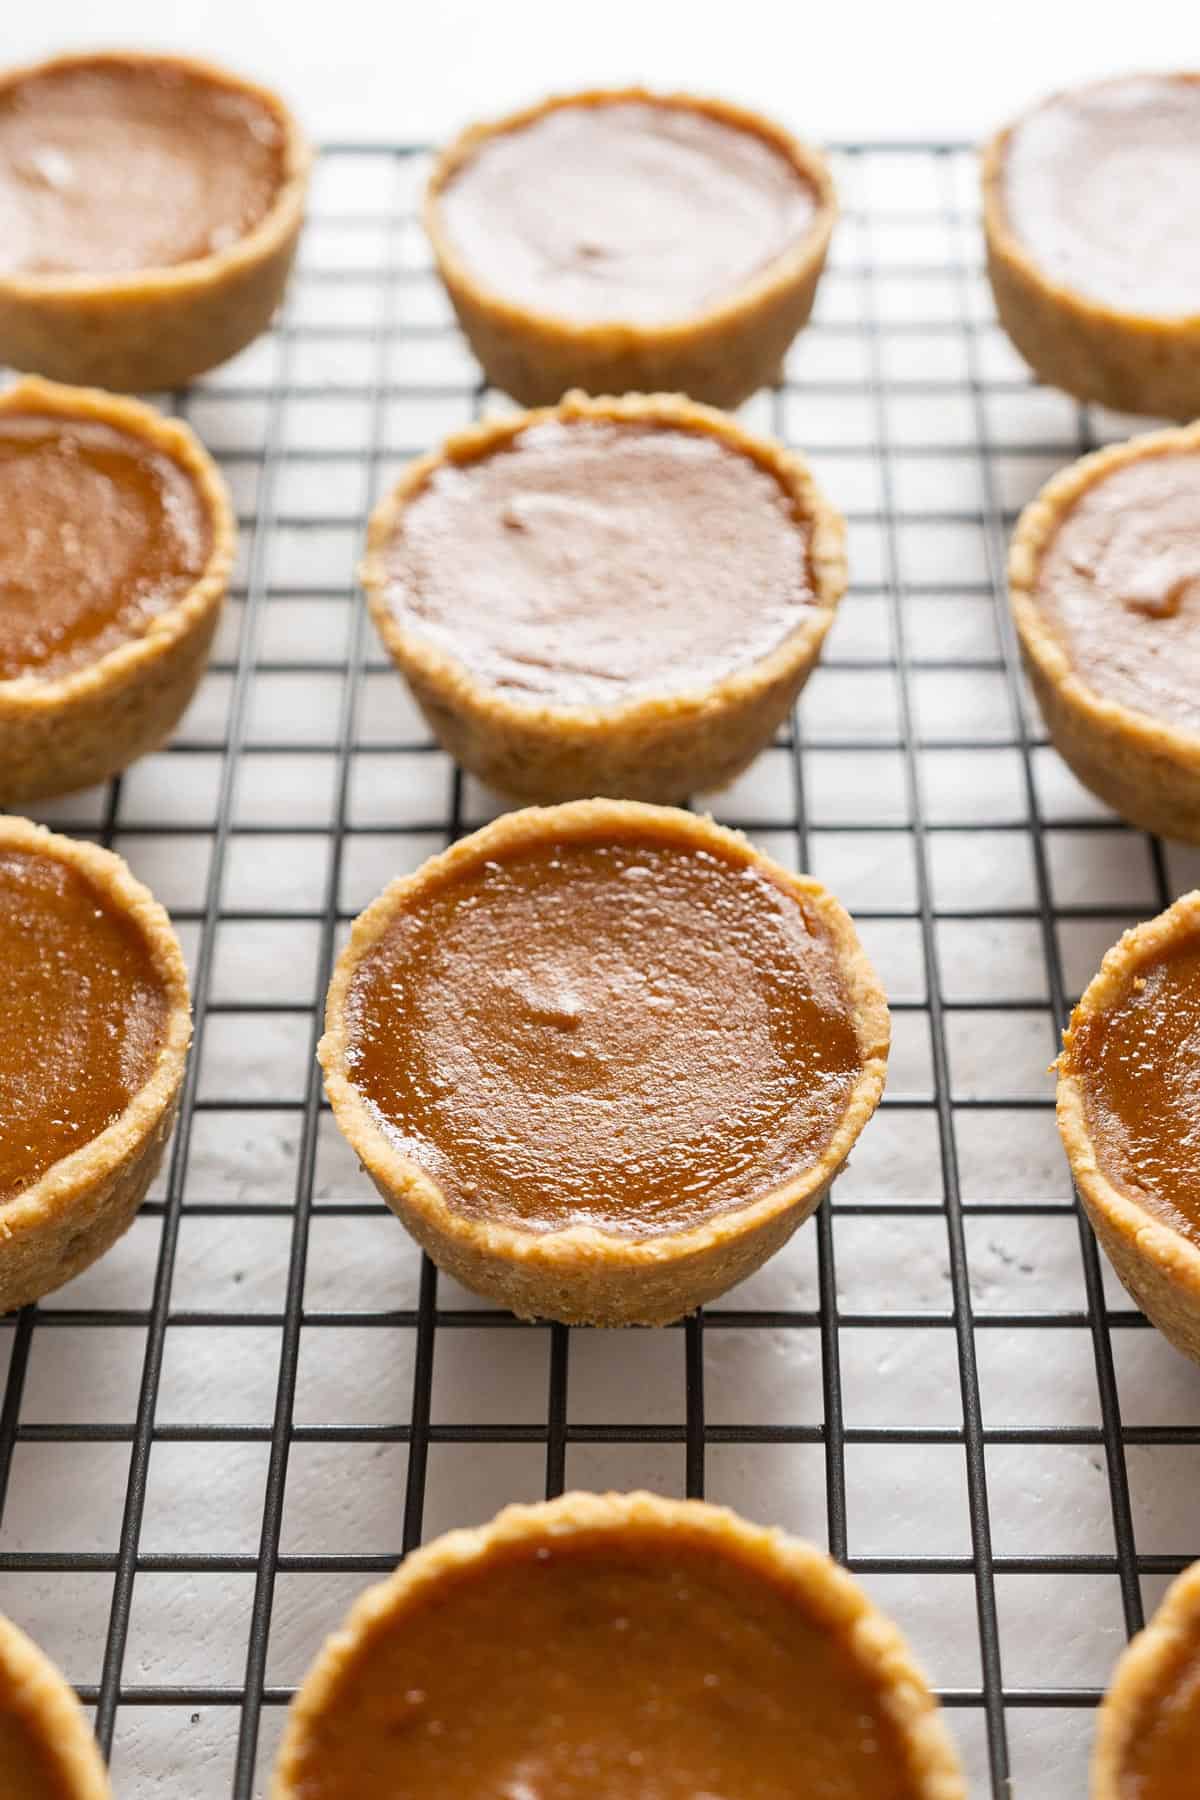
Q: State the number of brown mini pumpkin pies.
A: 12